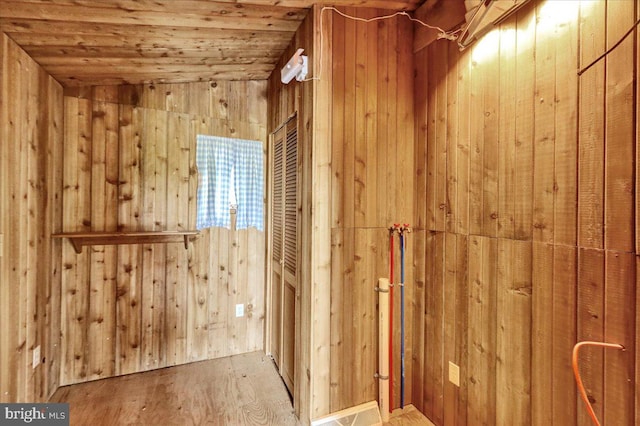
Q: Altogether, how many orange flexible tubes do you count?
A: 1